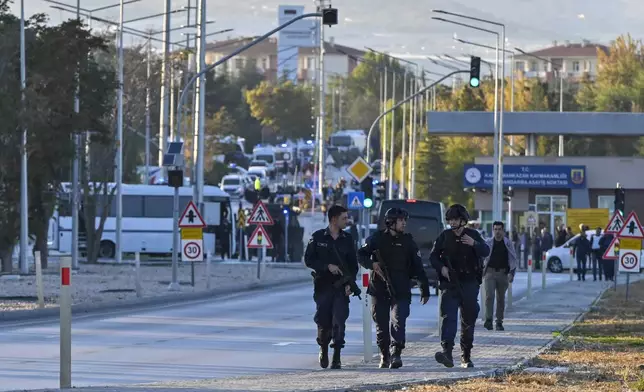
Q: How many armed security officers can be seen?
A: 3